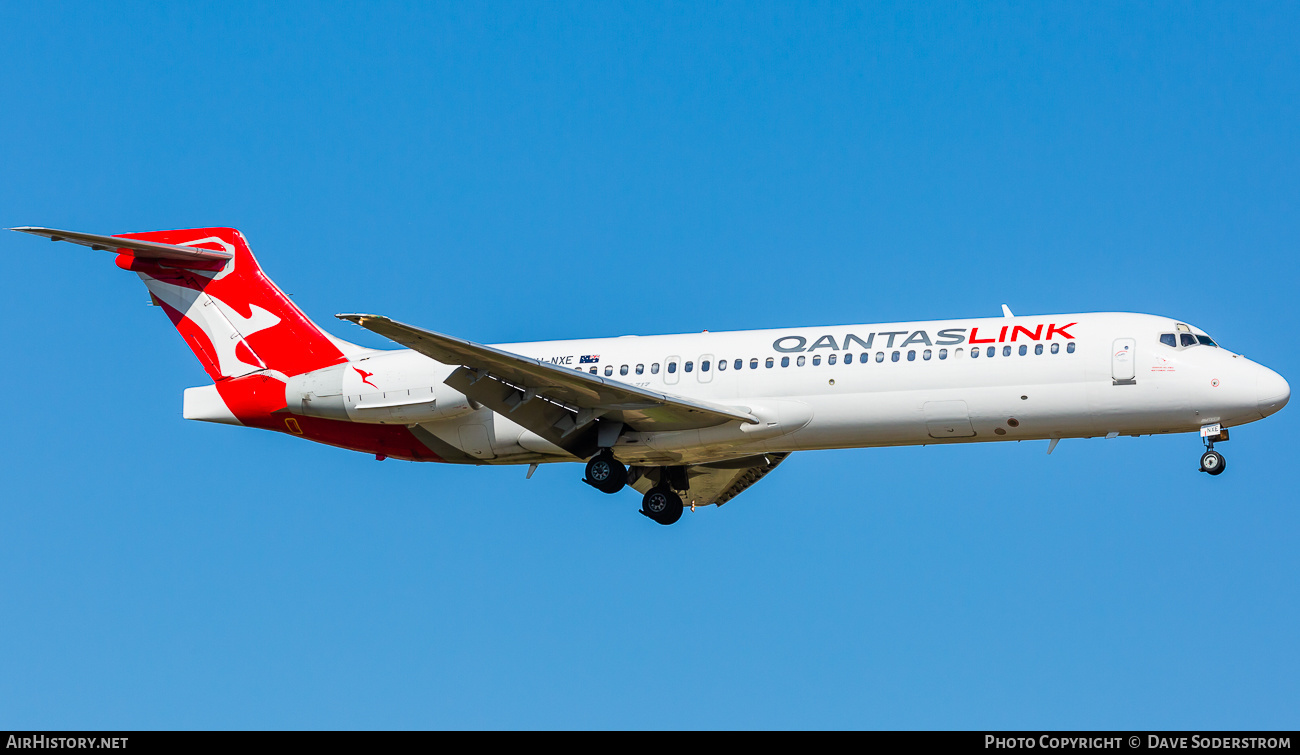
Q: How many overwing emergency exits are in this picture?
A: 2